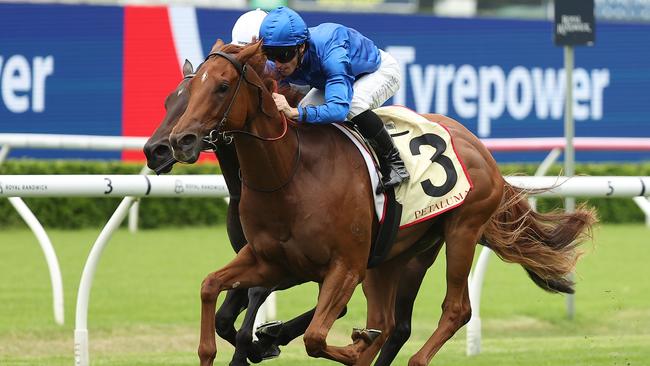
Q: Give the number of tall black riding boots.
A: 1